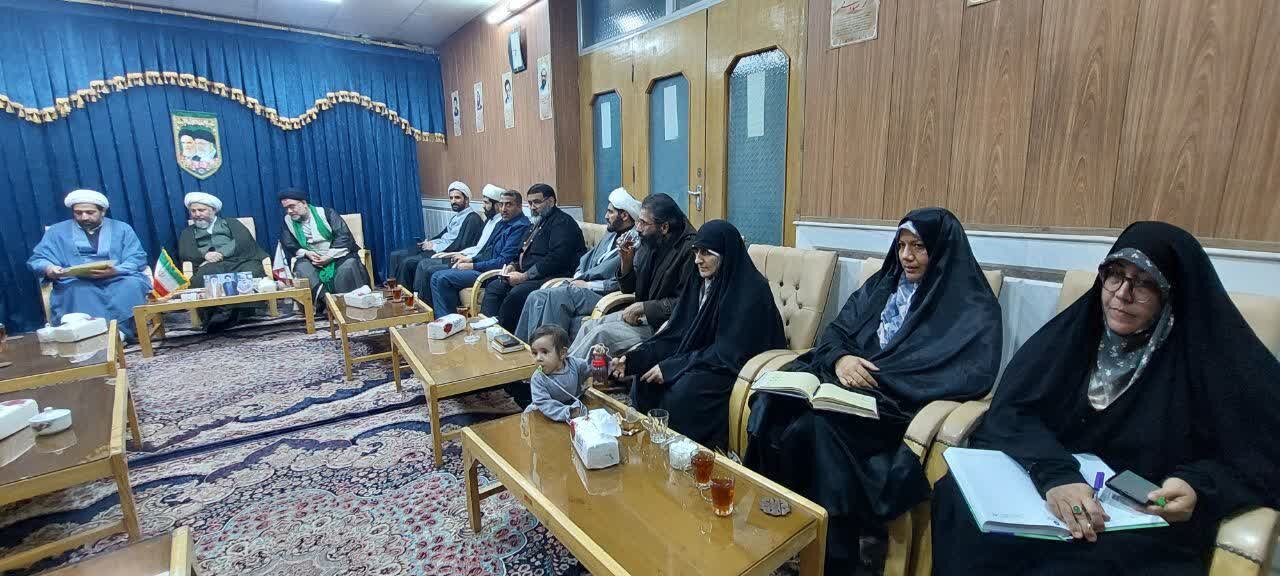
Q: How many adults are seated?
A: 12